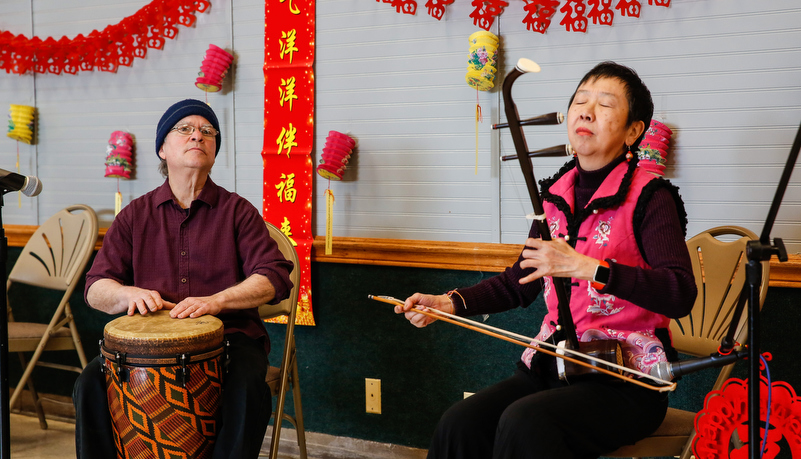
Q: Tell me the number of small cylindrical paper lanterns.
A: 6